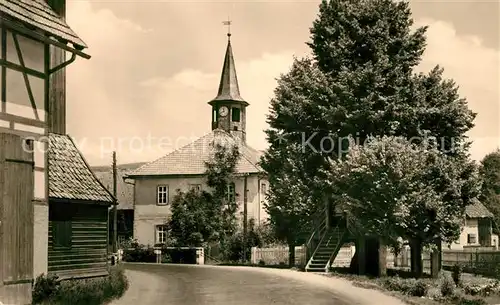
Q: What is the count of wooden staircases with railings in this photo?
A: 1